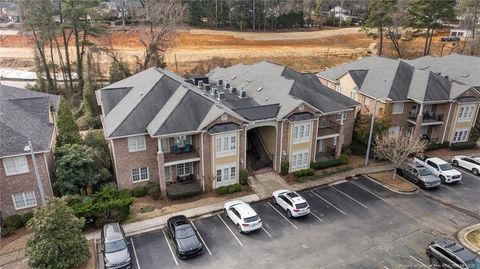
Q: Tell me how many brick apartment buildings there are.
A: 3